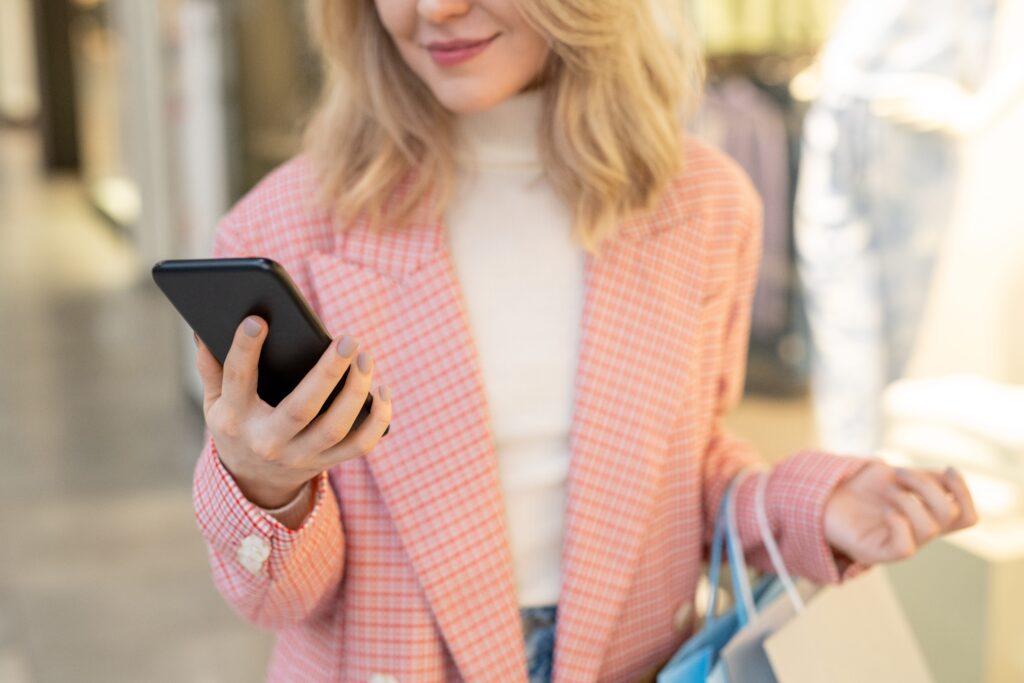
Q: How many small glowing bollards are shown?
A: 0